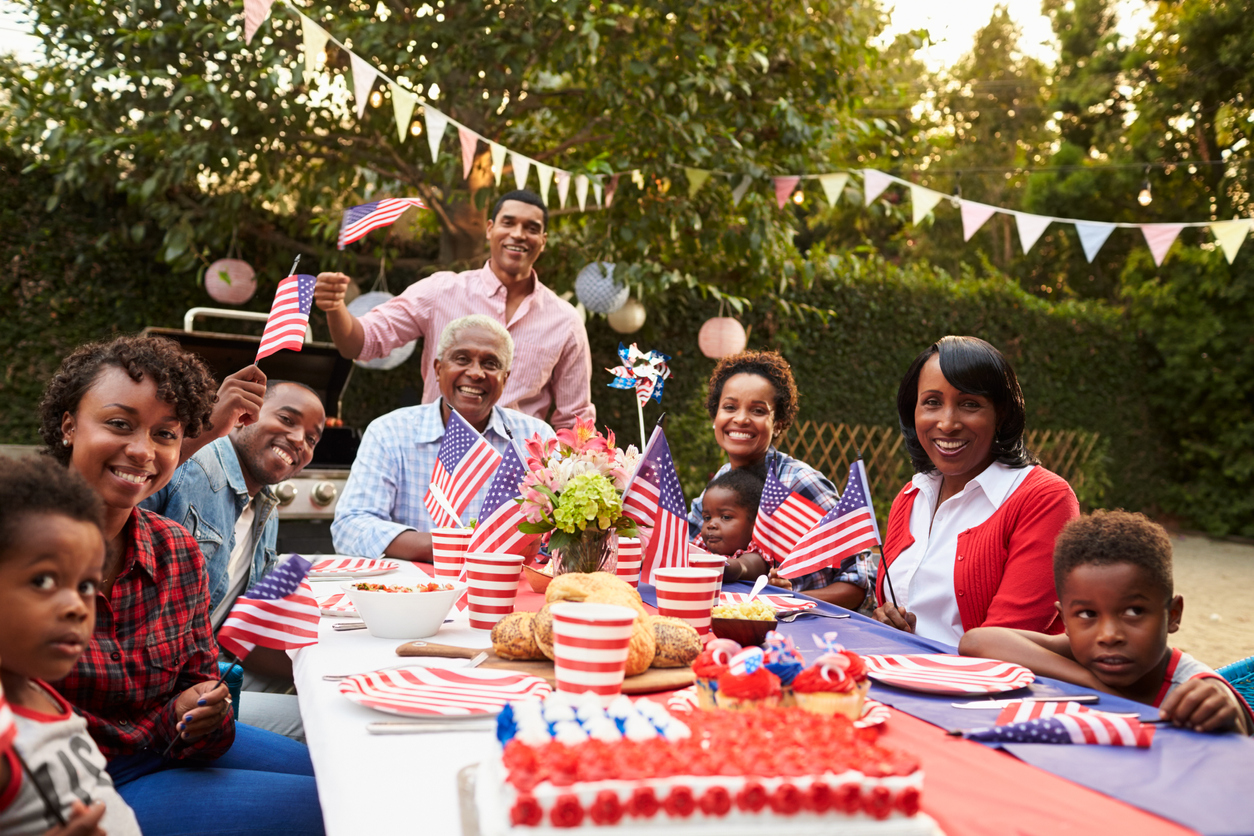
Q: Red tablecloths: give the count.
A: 1